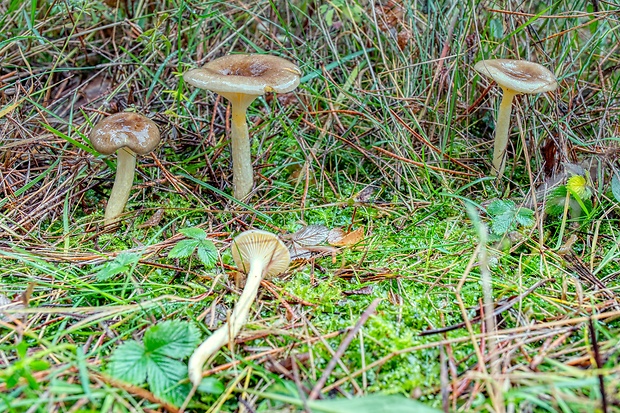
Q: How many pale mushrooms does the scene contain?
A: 4